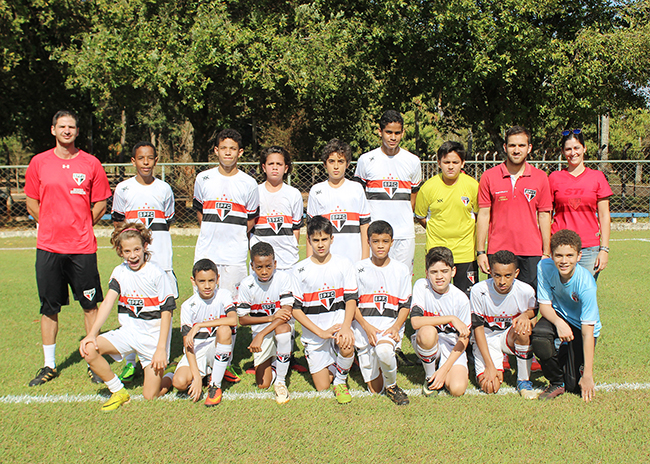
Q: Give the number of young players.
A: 14